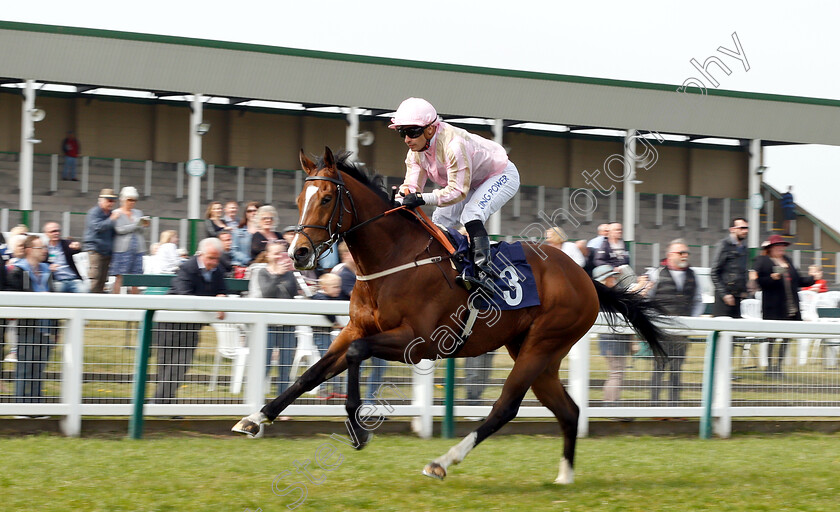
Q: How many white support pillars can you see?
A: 6